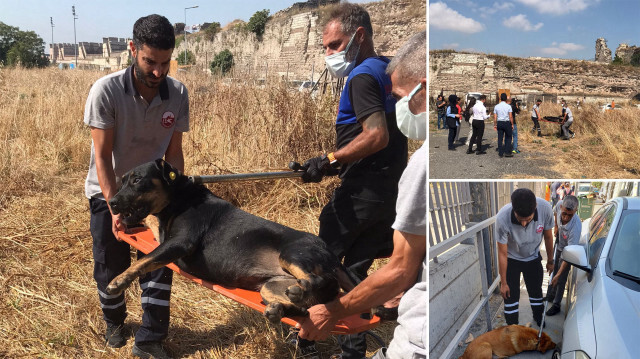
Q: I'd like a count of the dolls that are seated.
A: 0